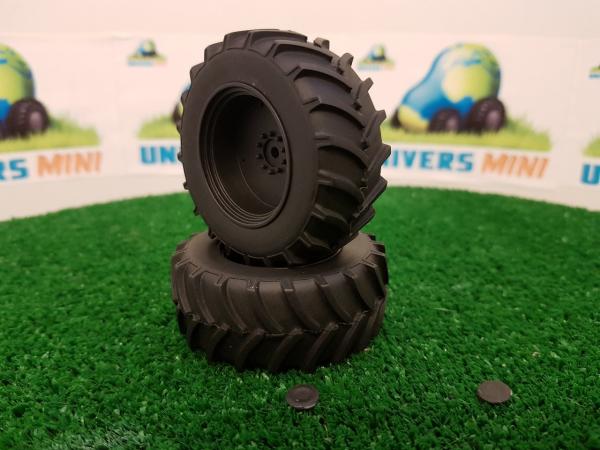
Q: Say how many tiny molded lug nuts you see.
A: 10